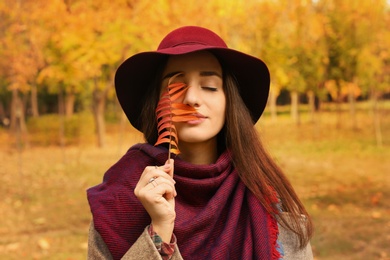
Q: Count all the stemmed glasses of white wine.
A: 0